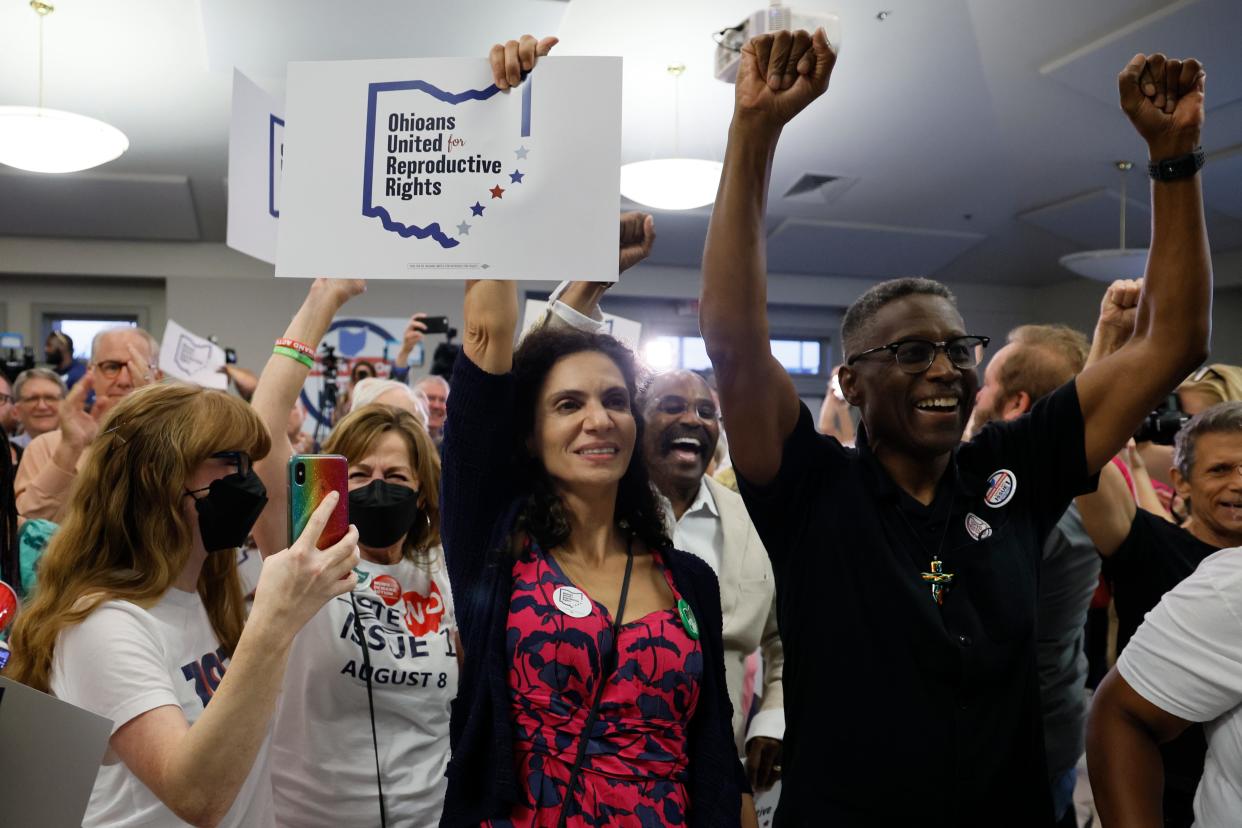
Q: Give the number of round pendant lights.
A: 3